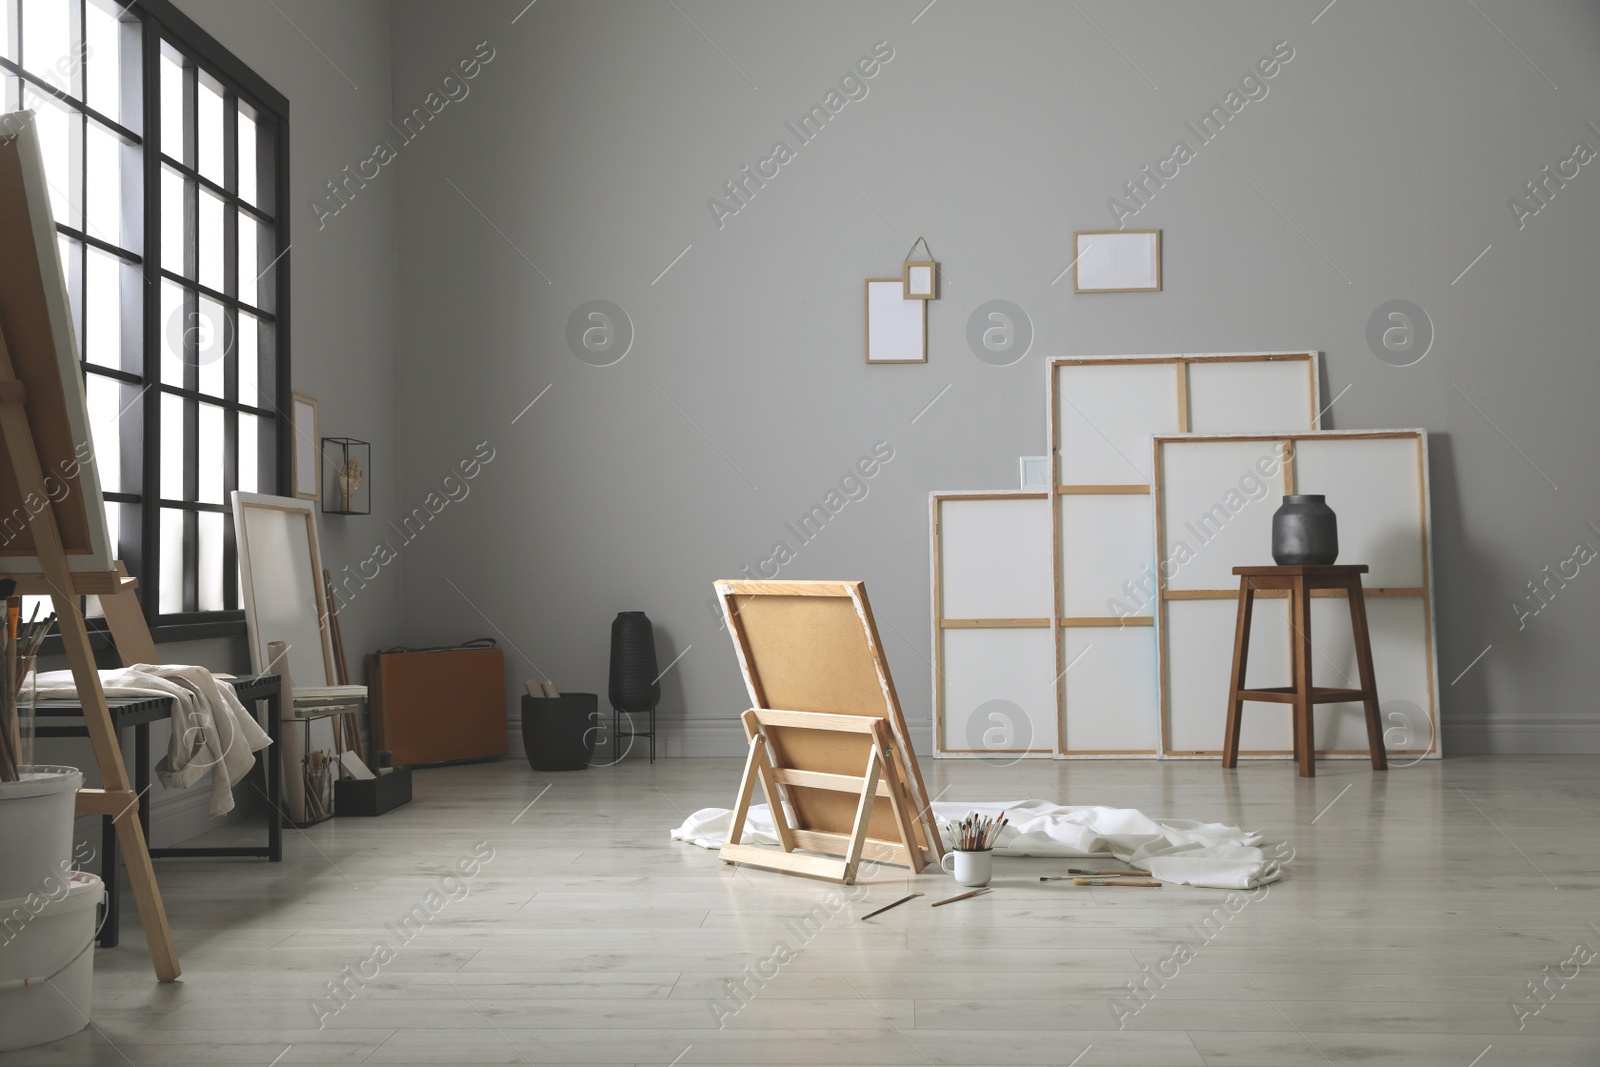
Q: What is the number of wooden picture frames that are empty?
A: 4